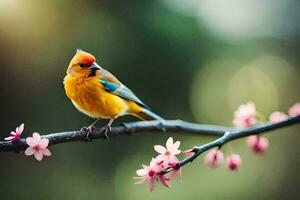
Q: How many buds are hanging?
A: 3